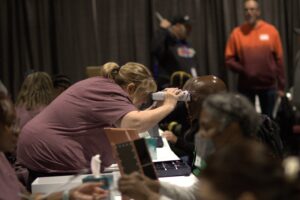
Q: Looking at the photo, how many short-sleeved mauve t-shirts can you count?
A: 3